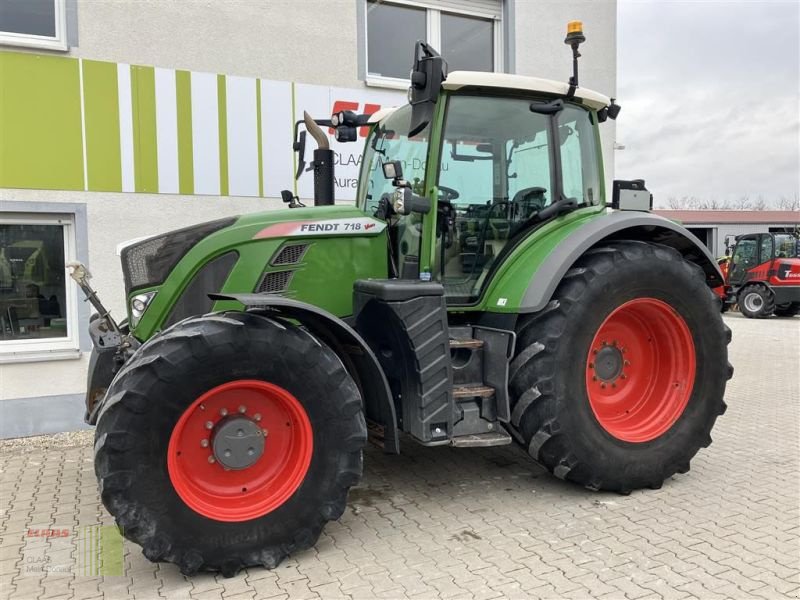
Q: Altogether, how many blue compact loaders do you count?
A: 0